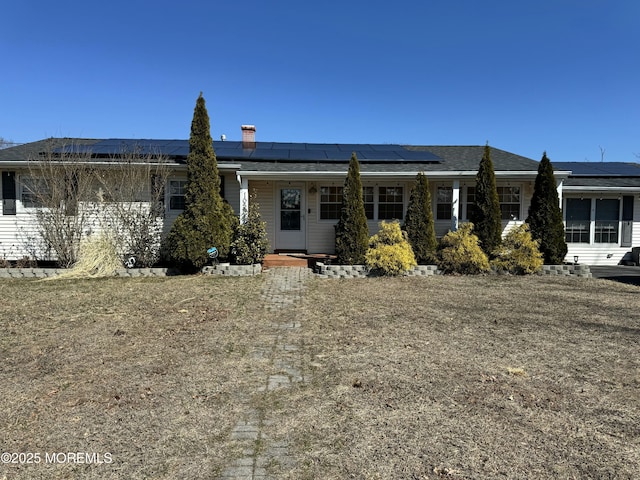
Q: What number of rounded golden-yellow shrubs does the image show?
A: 3